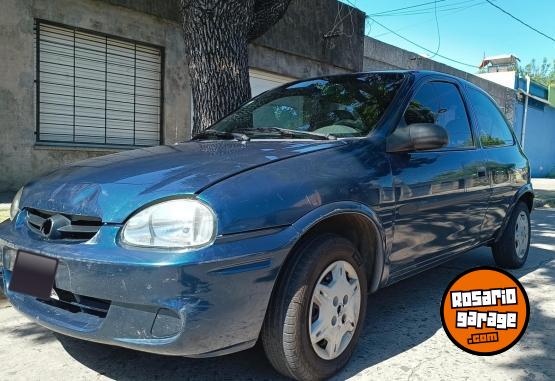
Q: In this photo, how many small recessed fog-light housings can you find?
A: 1